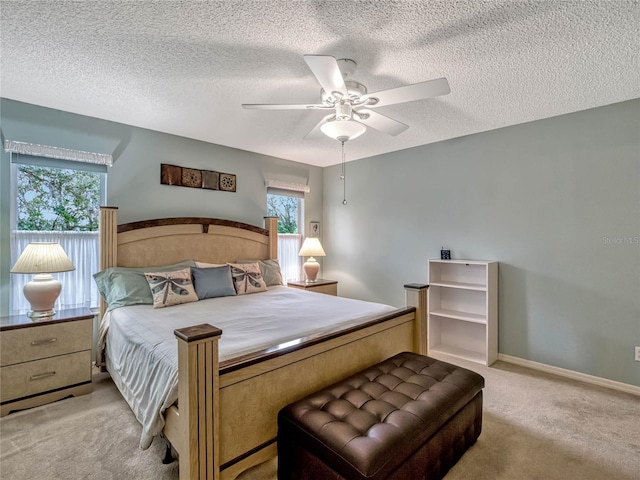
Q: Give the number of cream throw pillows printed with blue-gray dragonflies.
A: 2